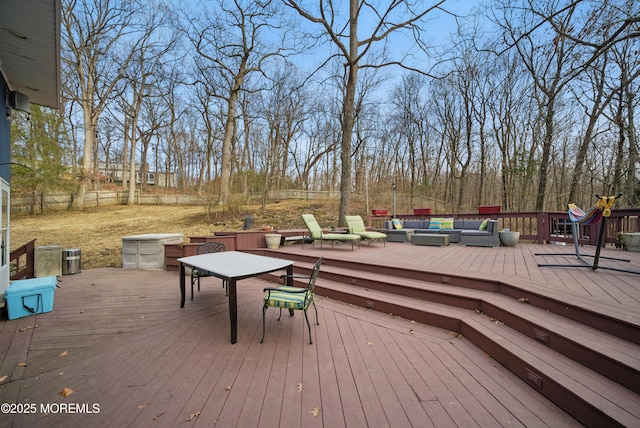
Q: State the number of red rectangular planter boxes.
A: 3